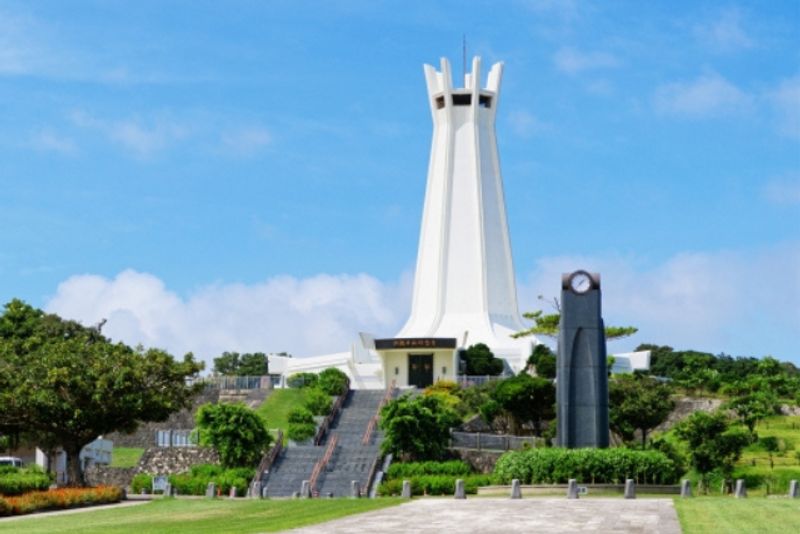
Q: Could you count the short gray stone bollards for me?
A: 13